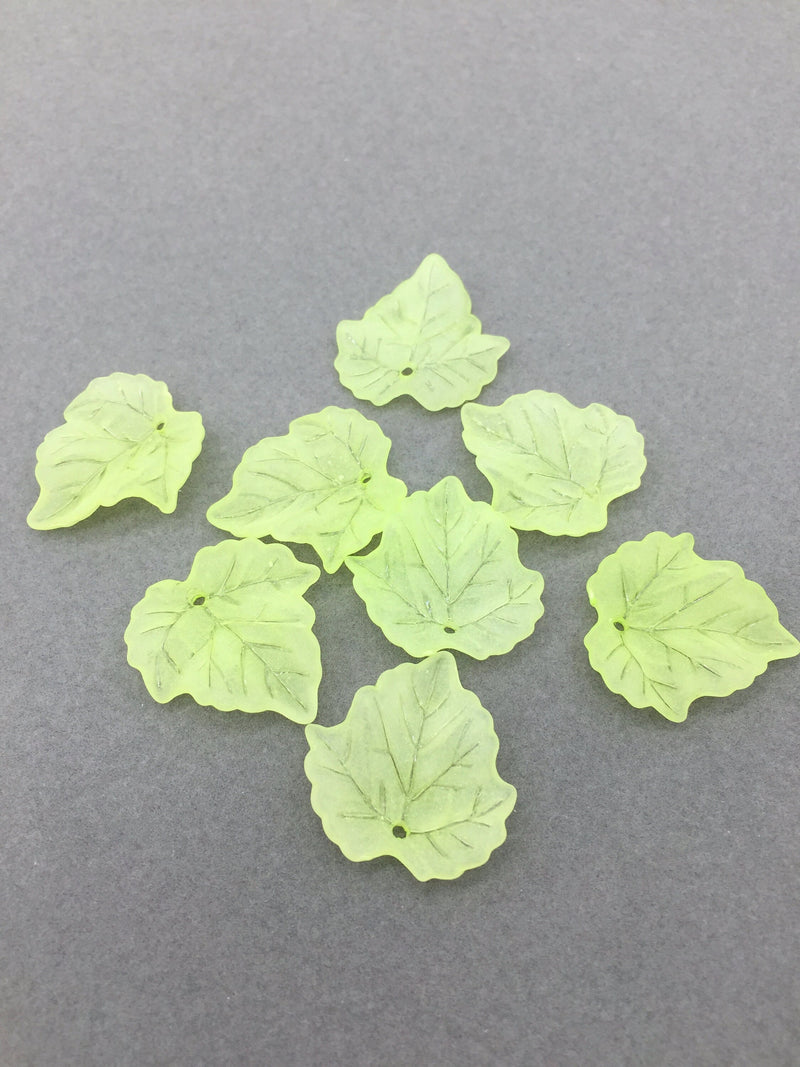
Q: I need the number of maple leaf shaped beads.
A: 8